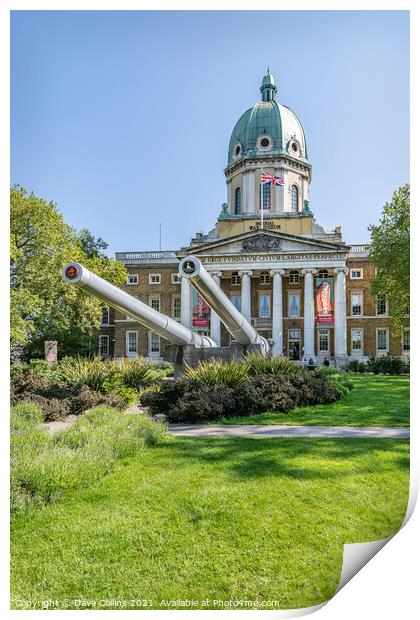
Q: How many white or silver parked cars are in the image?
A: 0